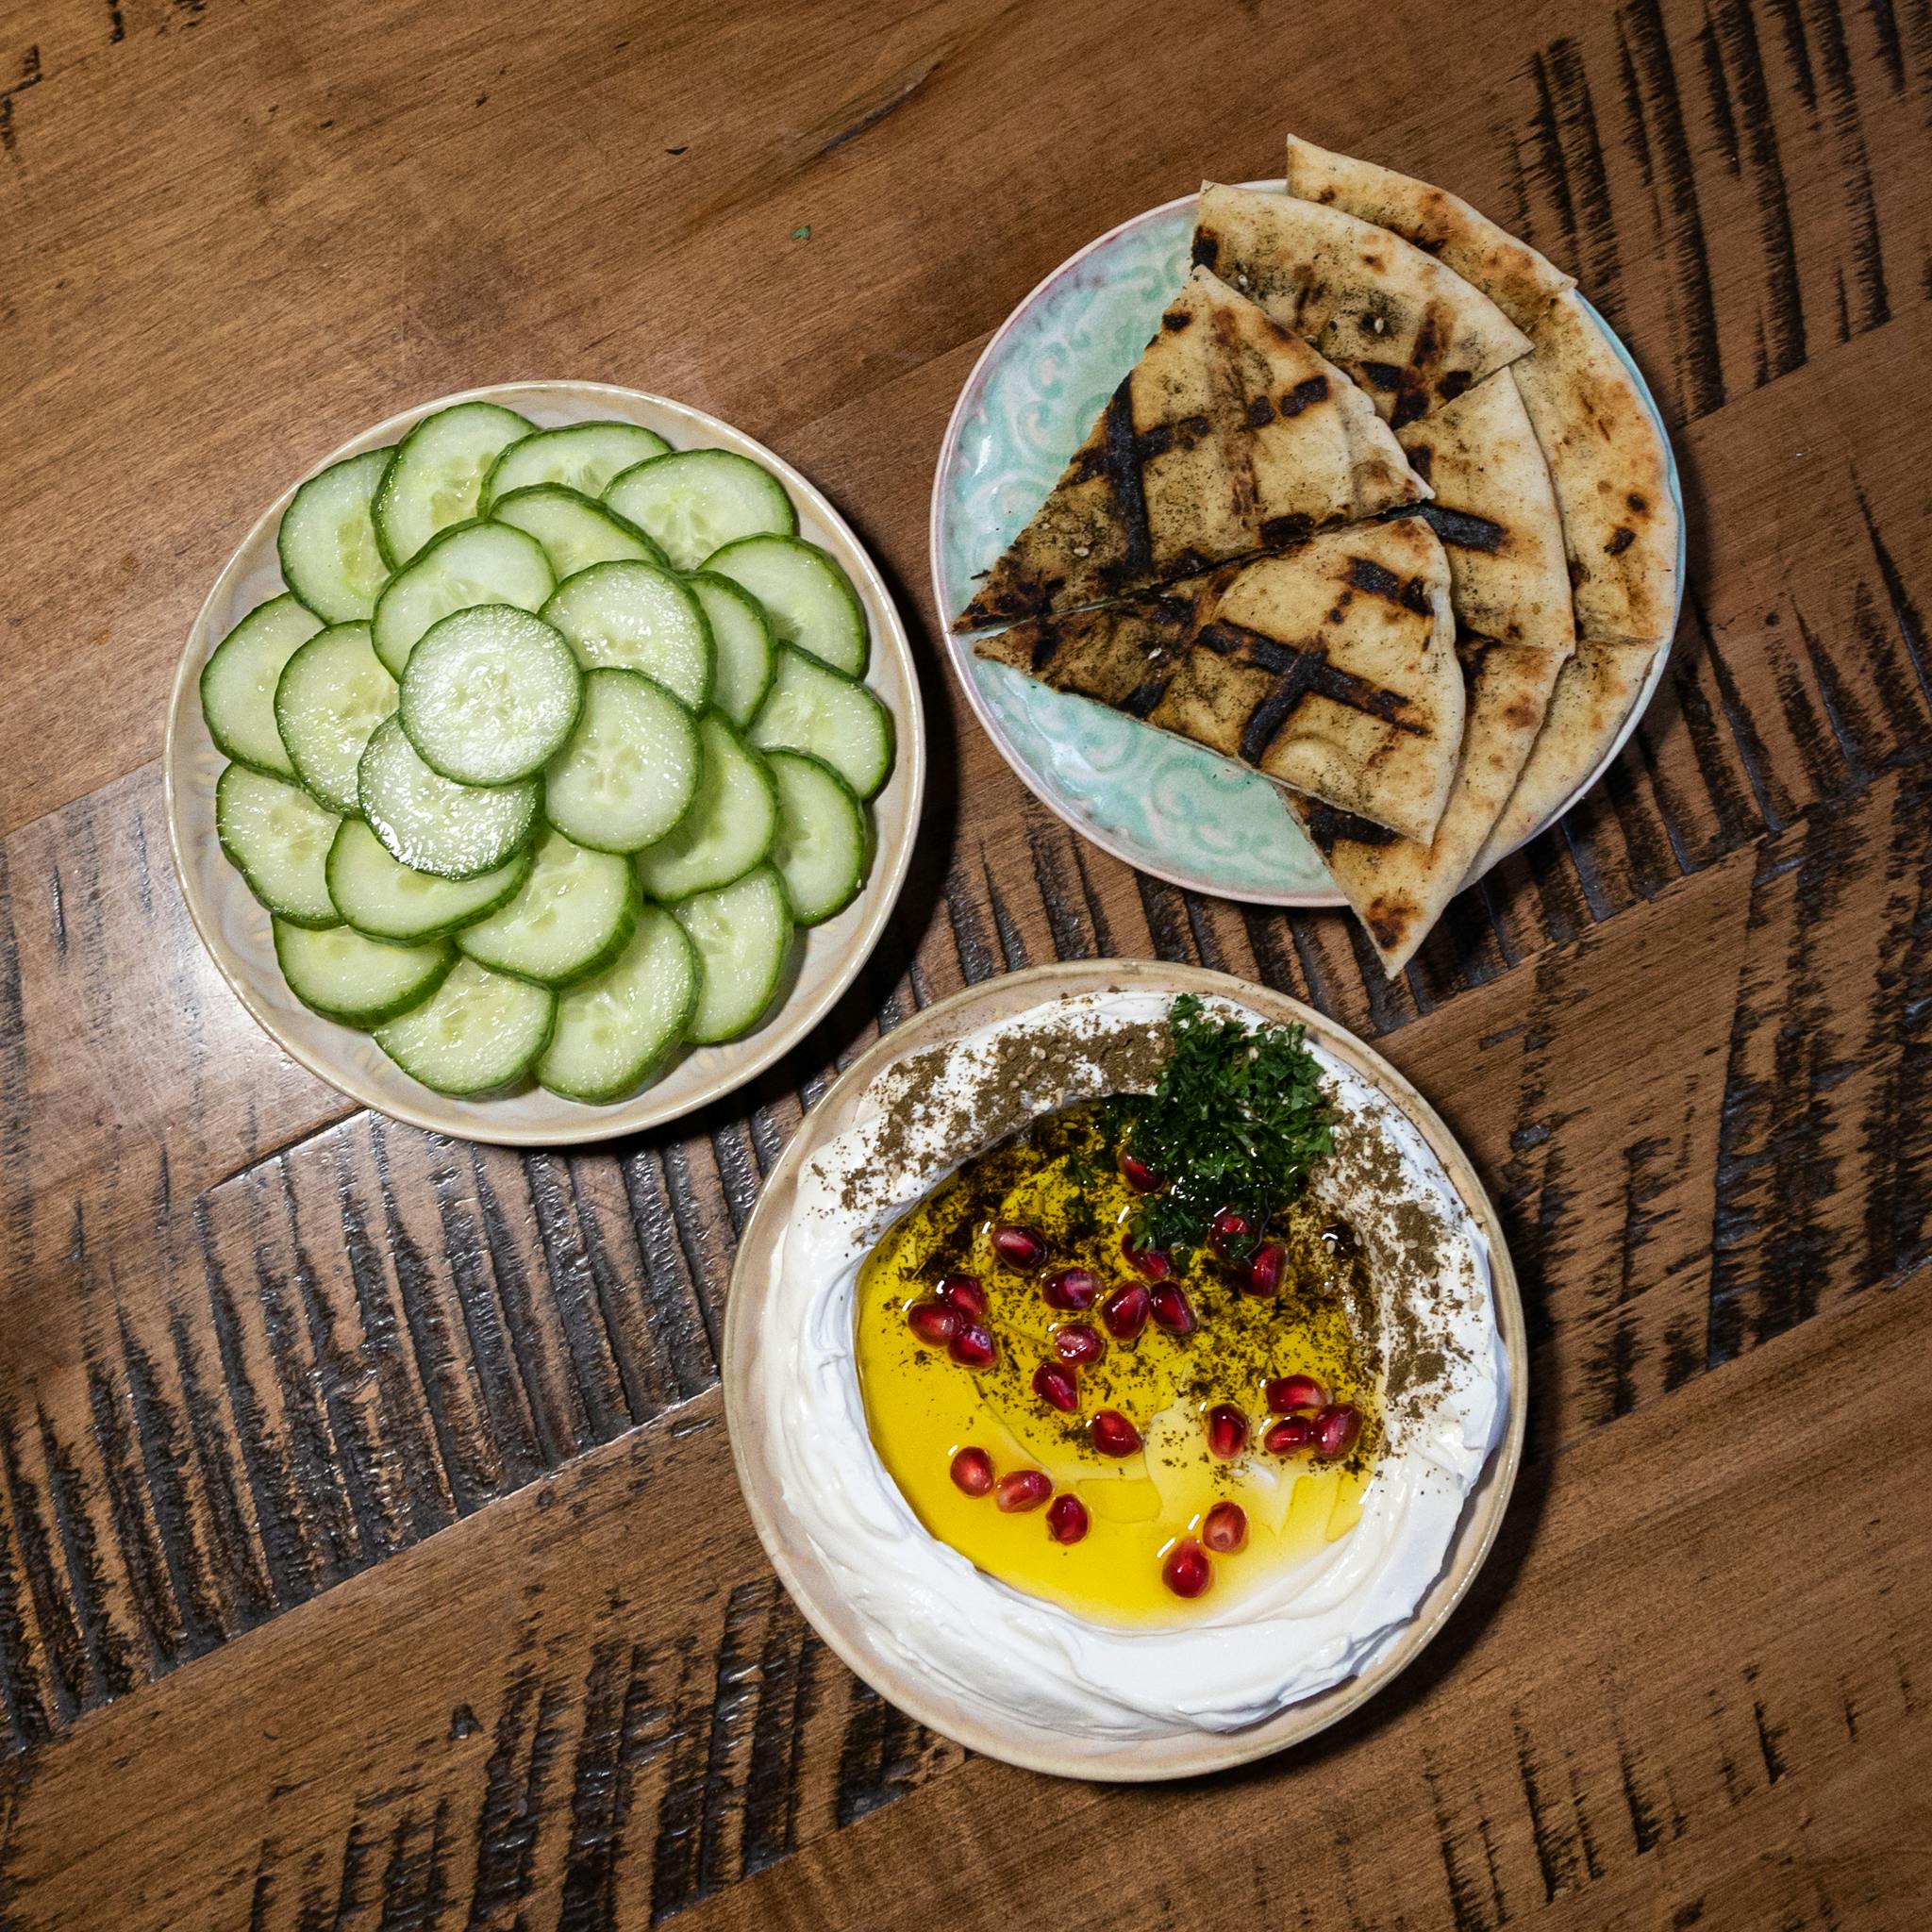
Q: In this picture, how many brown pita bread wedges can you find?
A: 8